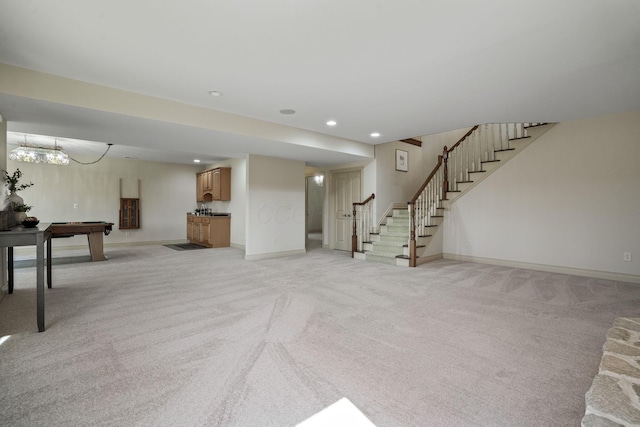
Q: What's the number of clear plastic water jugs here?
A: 0